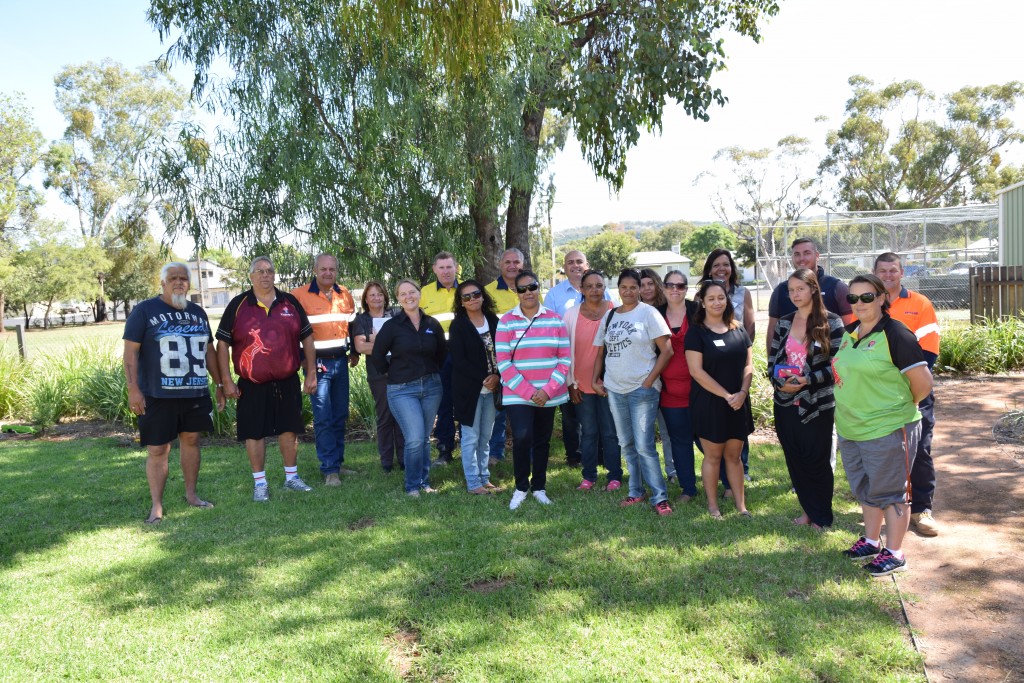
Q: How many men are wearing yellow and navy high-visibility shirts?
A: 2